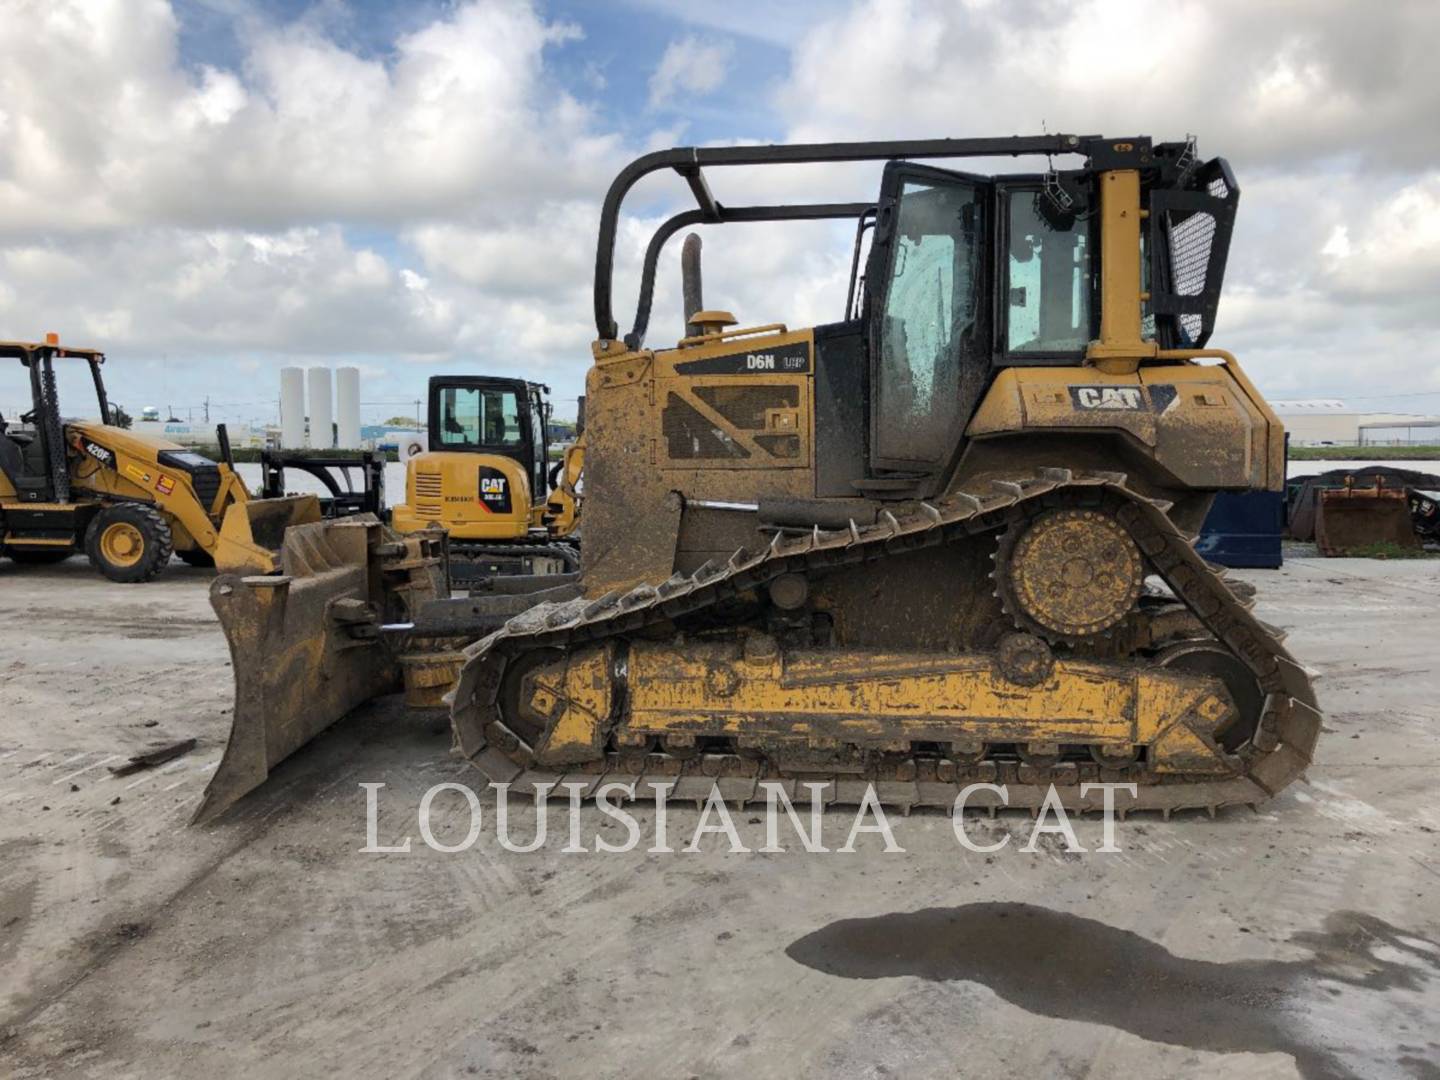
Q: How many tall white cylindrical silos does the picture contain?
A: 3